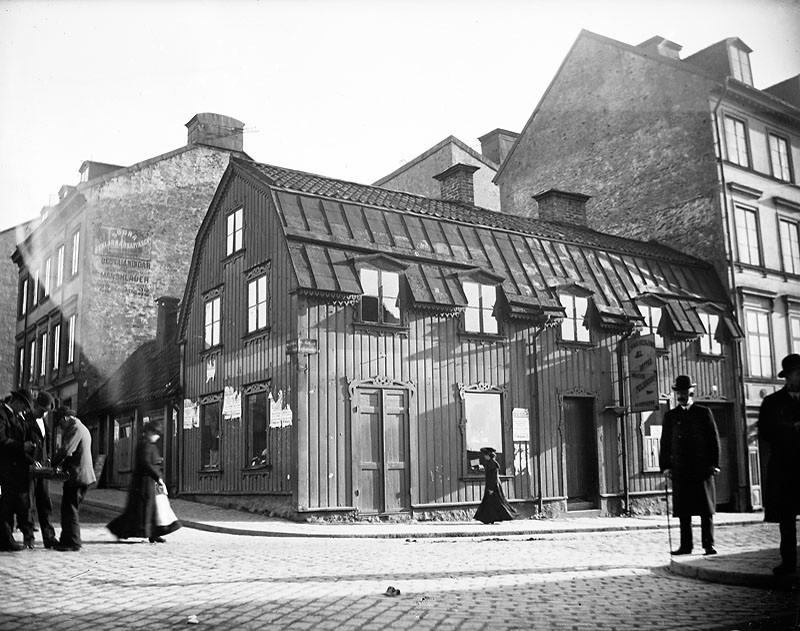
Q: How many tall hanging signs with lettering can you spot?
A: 1